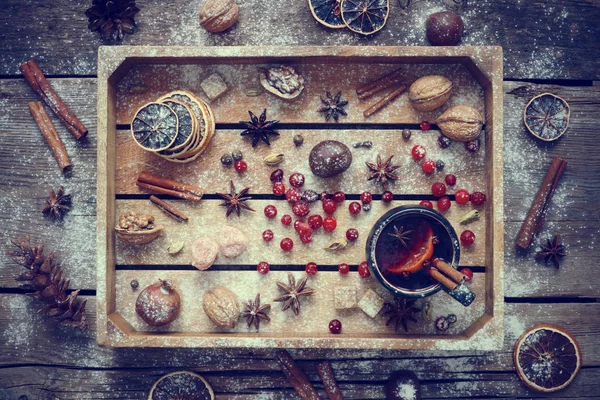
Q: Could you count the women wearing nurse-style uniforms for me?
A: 0